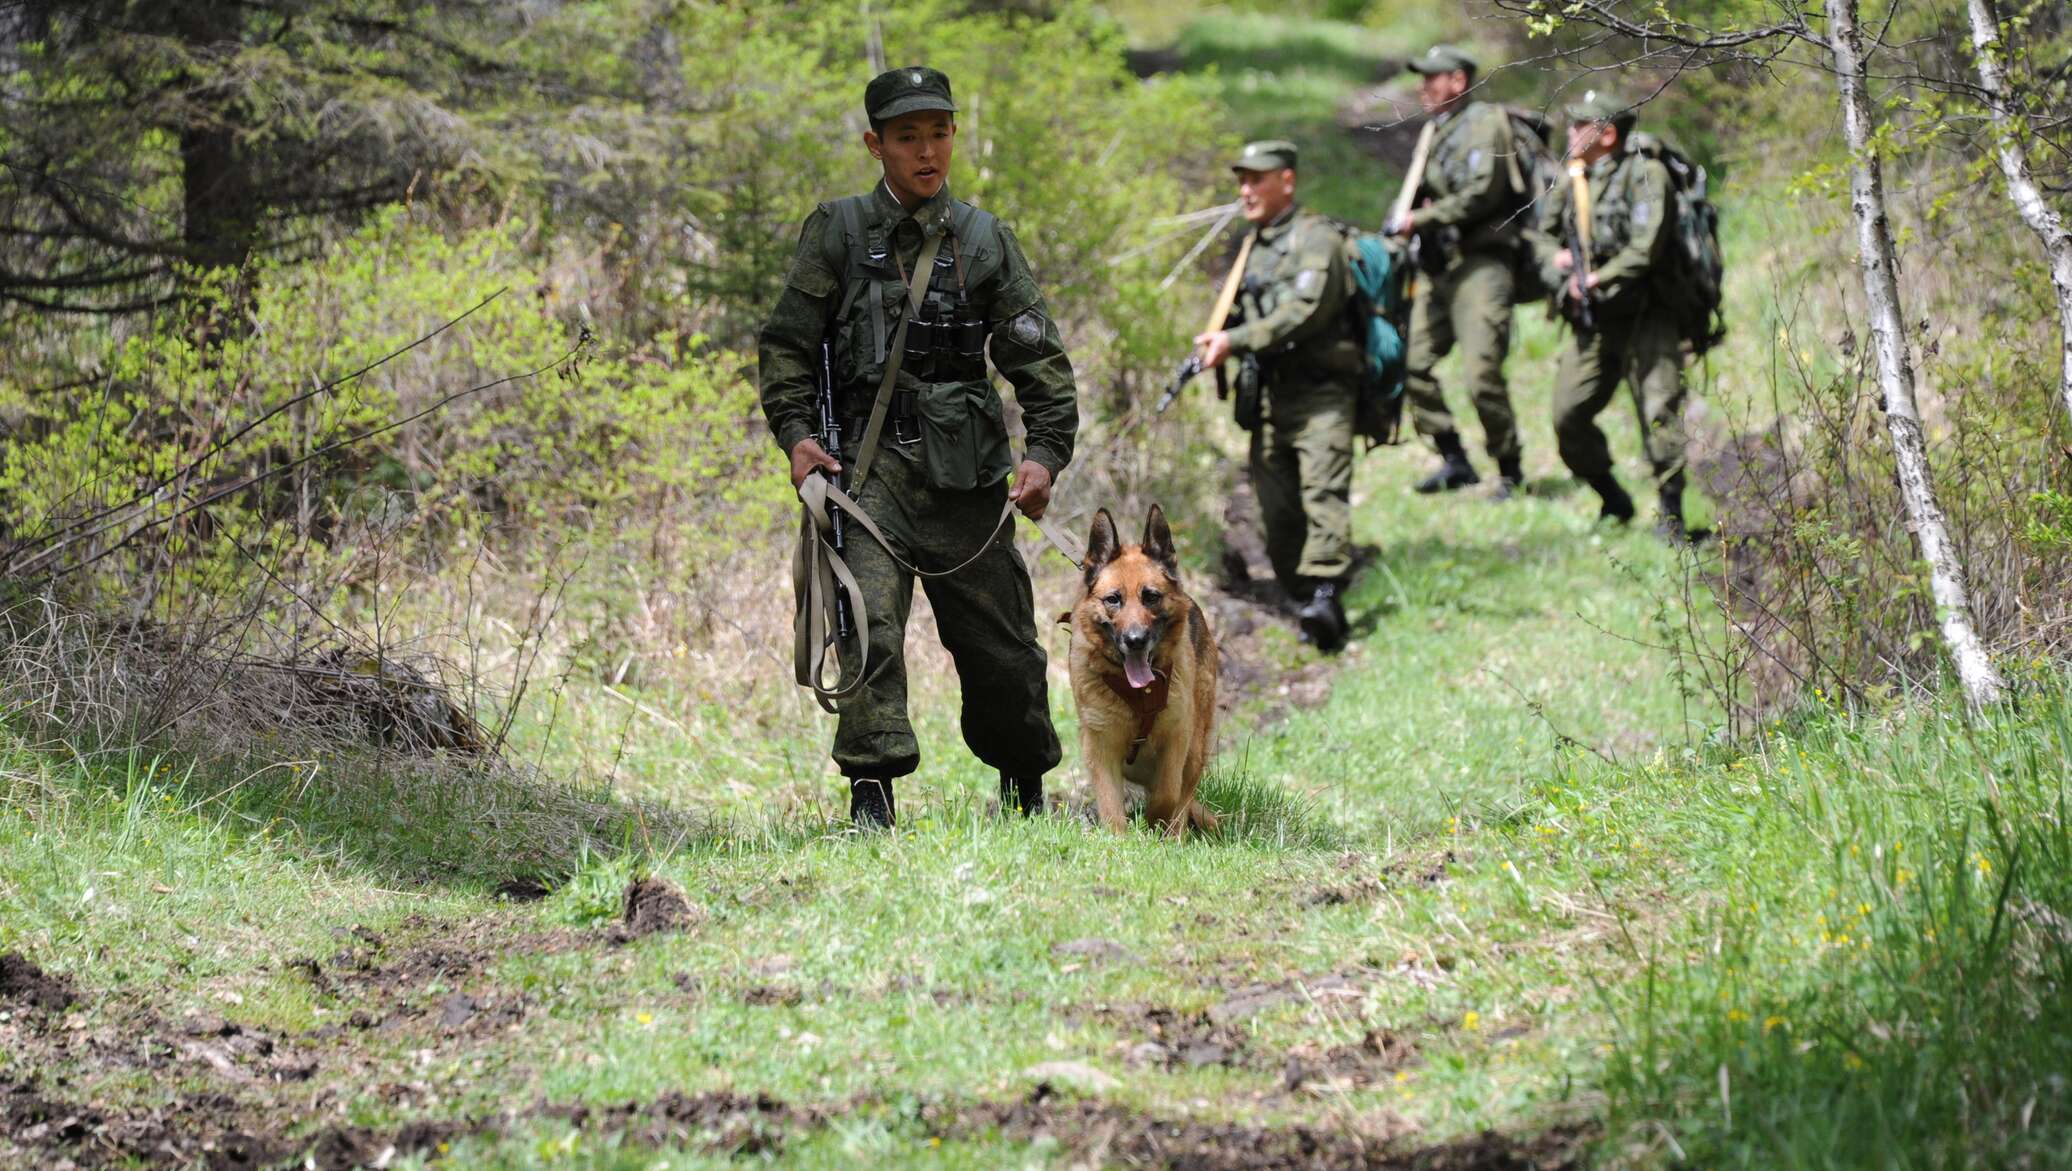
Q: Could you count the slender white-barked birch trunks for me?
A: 2